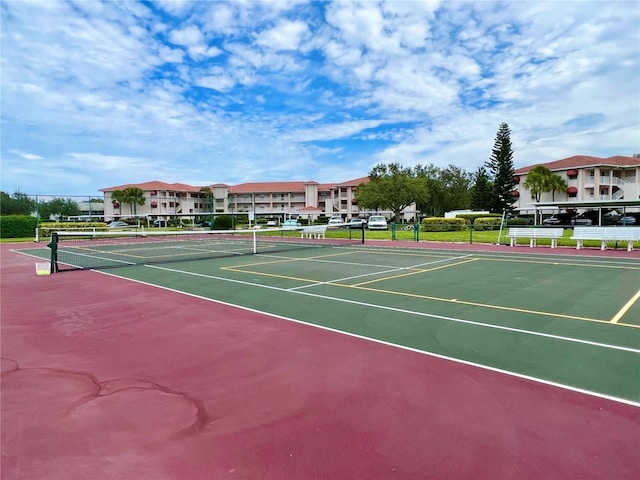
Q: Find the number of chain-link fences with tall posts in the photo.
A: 1